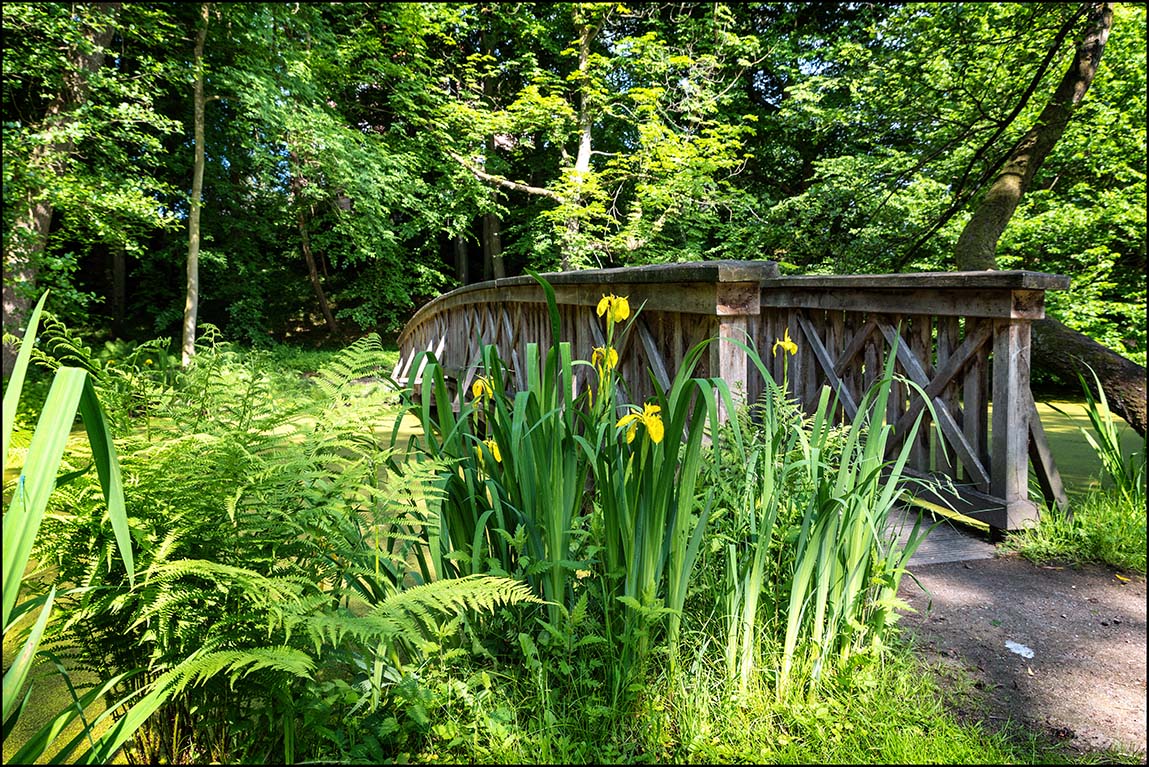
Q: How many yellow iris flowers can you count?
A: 6